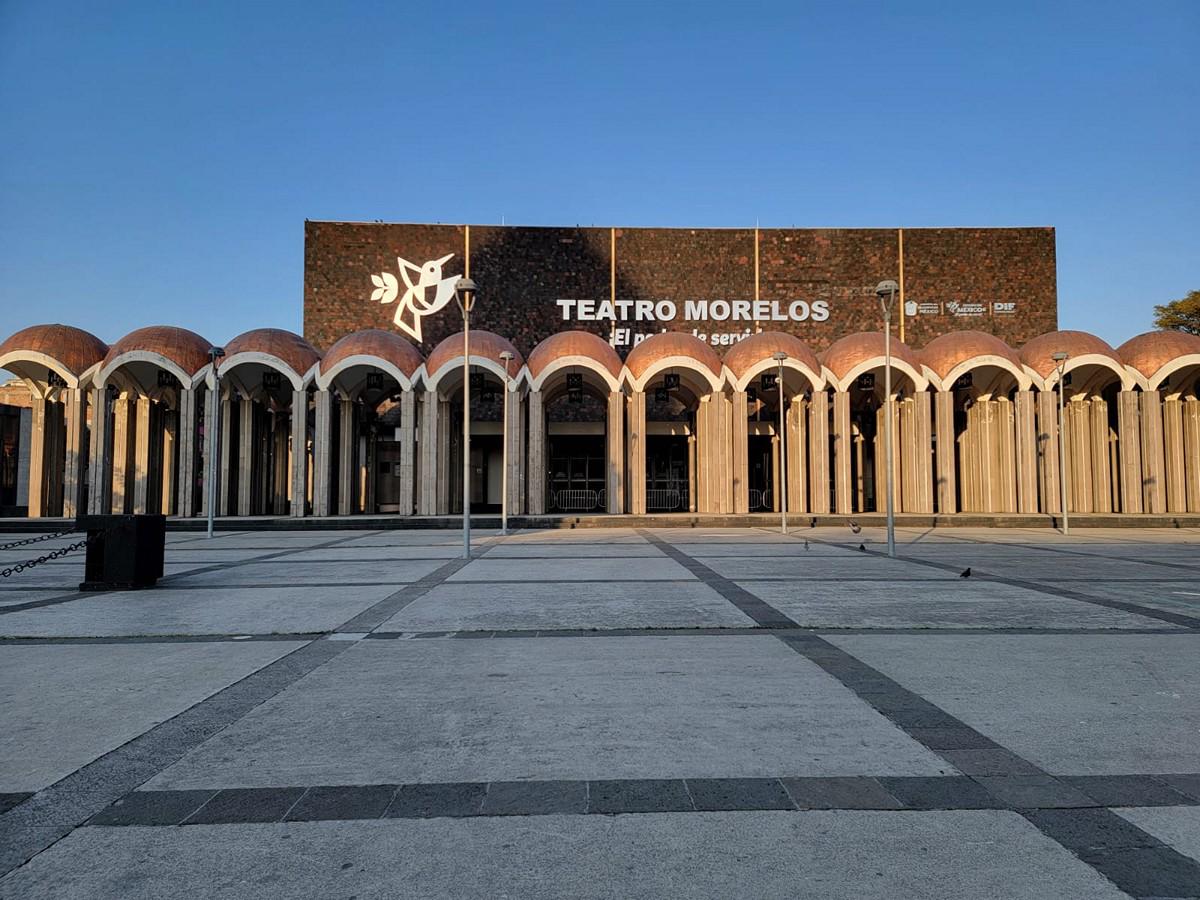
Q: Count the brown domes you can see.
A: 12